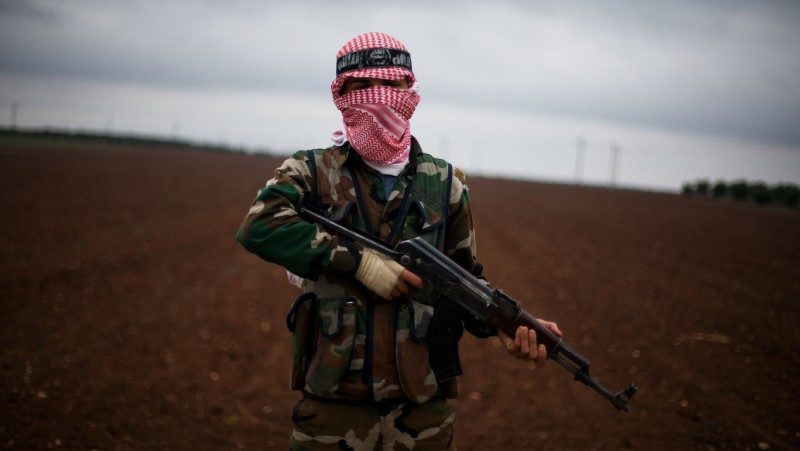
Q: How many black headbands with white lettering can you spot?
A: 1